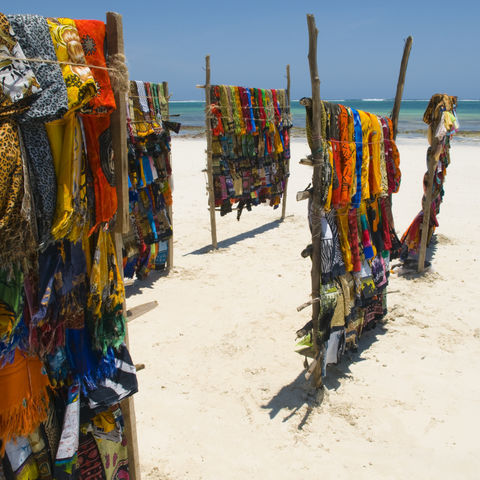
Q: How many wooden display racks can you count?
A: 5